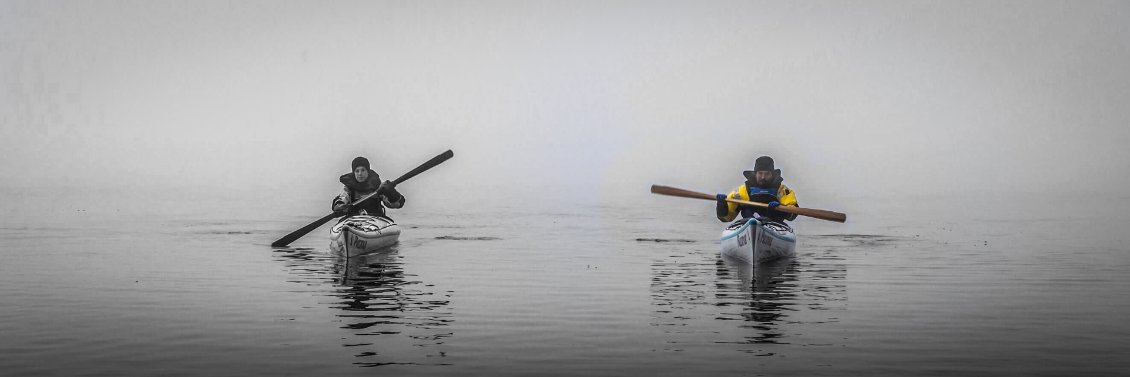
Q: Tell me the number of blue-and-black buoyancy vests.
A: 1